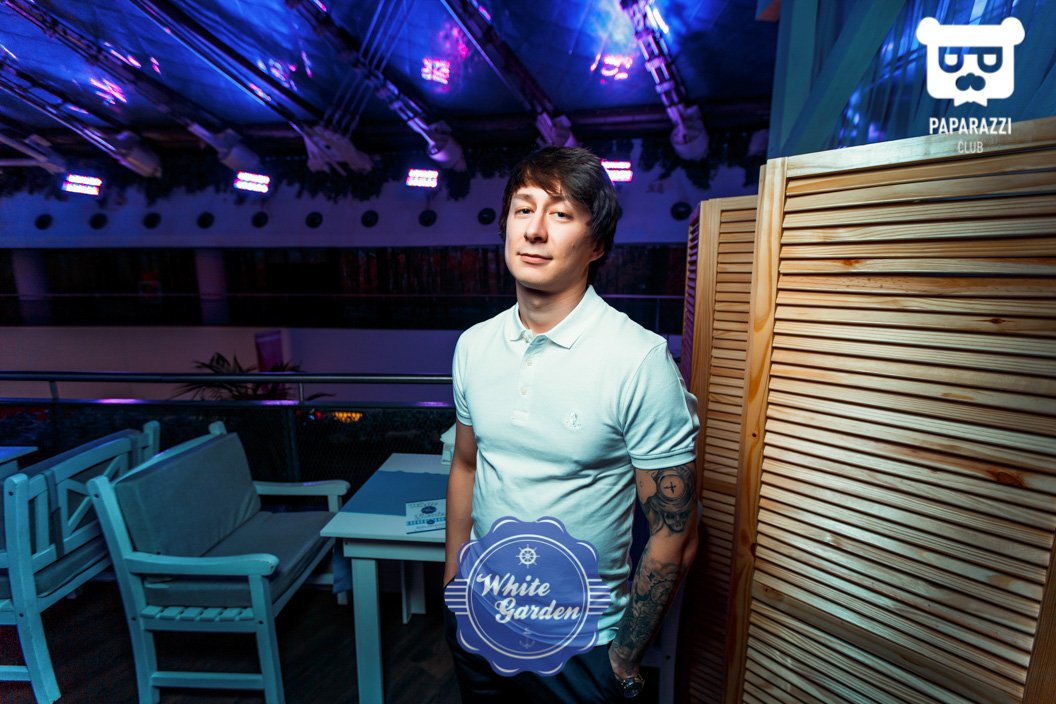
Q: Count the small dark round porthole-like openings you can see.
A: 10